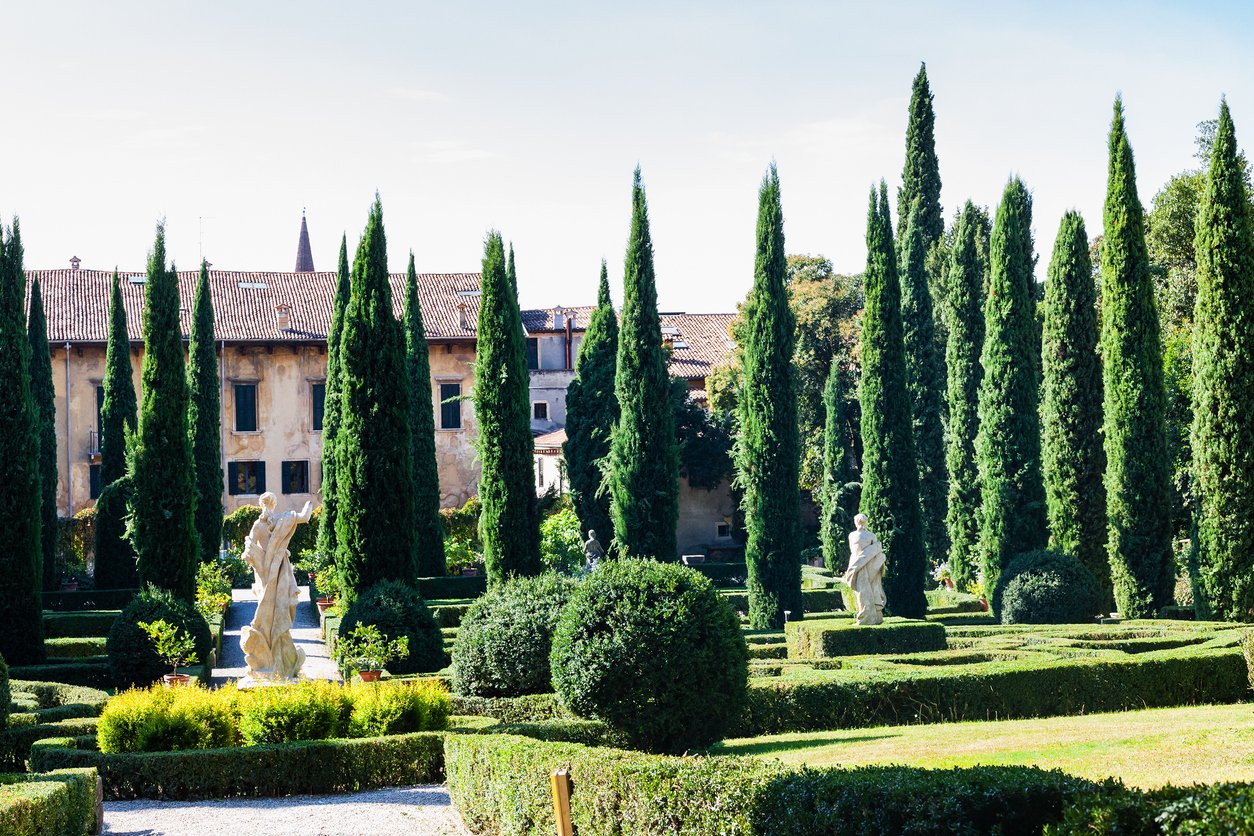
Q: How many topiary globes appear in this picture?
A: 5